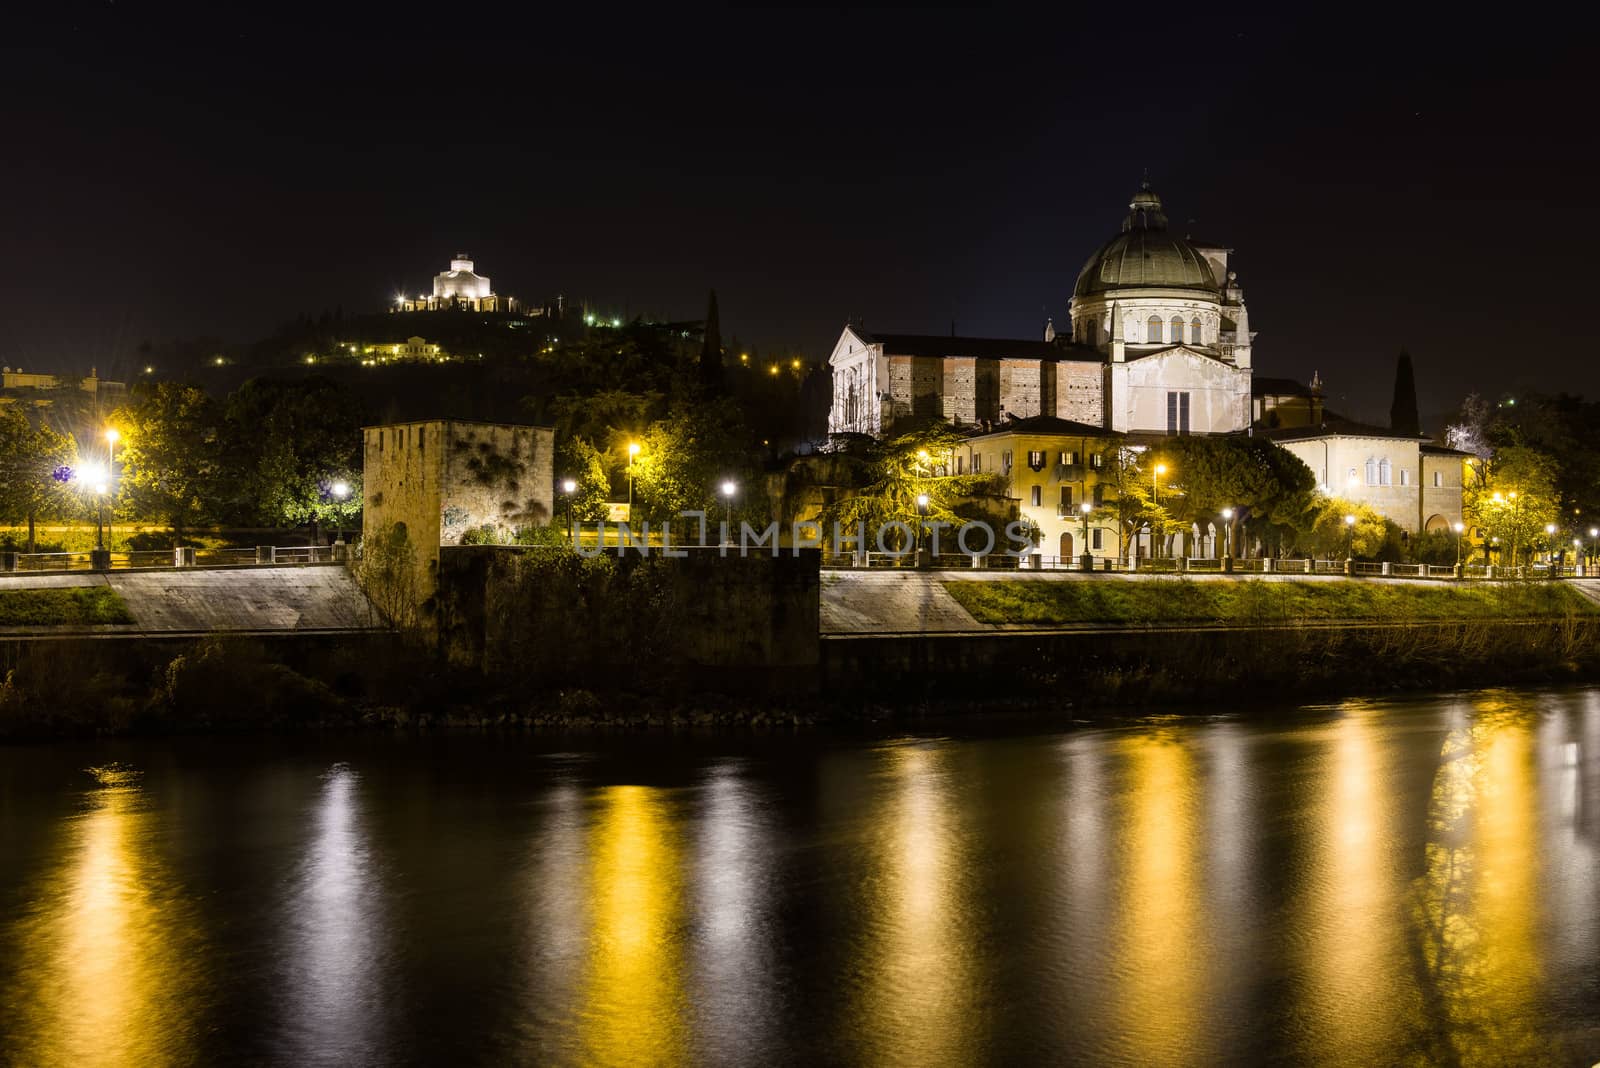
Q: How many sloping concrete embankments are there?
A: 2